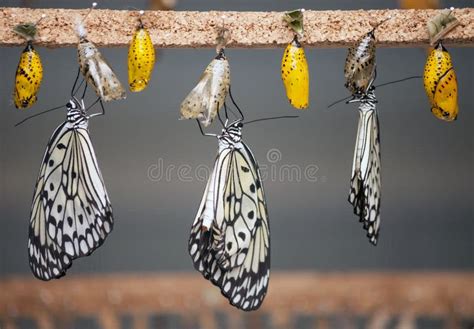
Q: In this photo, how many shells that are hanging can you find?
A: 7